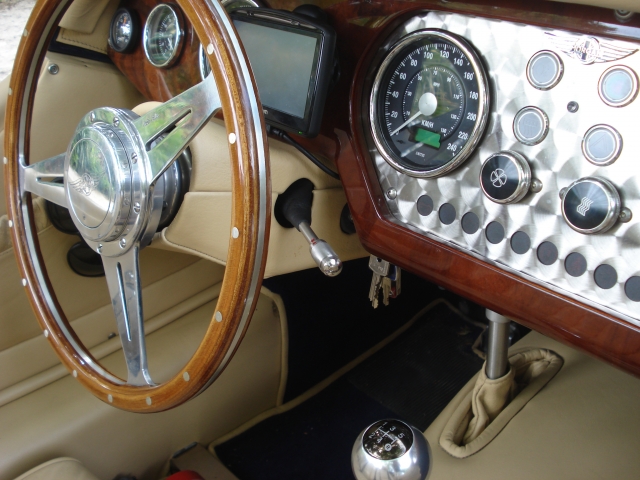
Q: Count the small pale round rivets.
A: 14